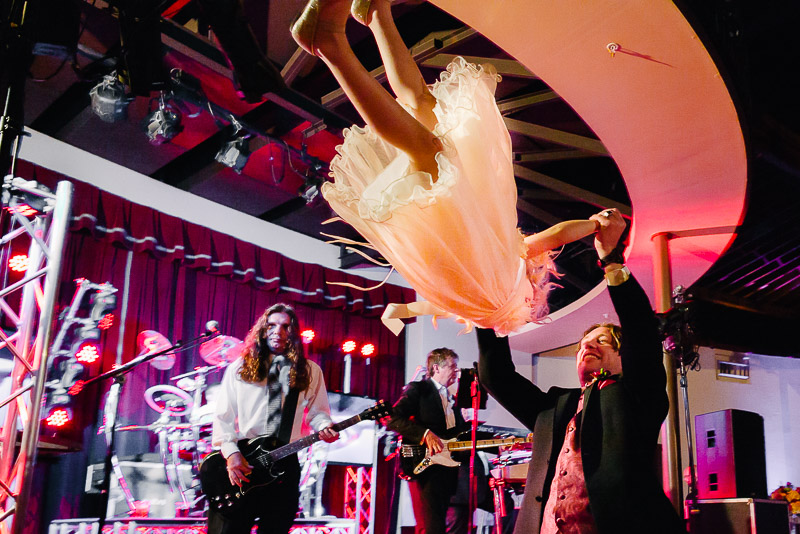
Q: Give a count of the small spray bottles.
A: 0